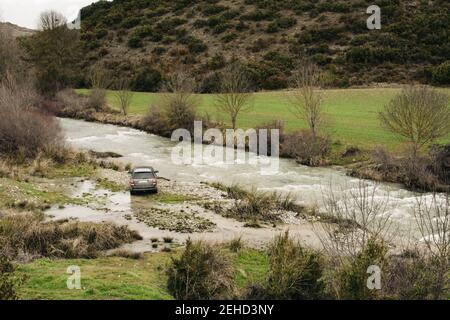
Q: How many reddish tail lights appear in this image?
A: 2